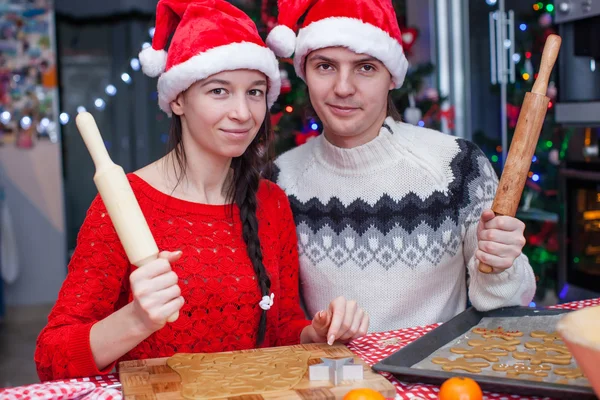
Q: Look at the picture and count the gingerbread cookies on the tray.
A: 9